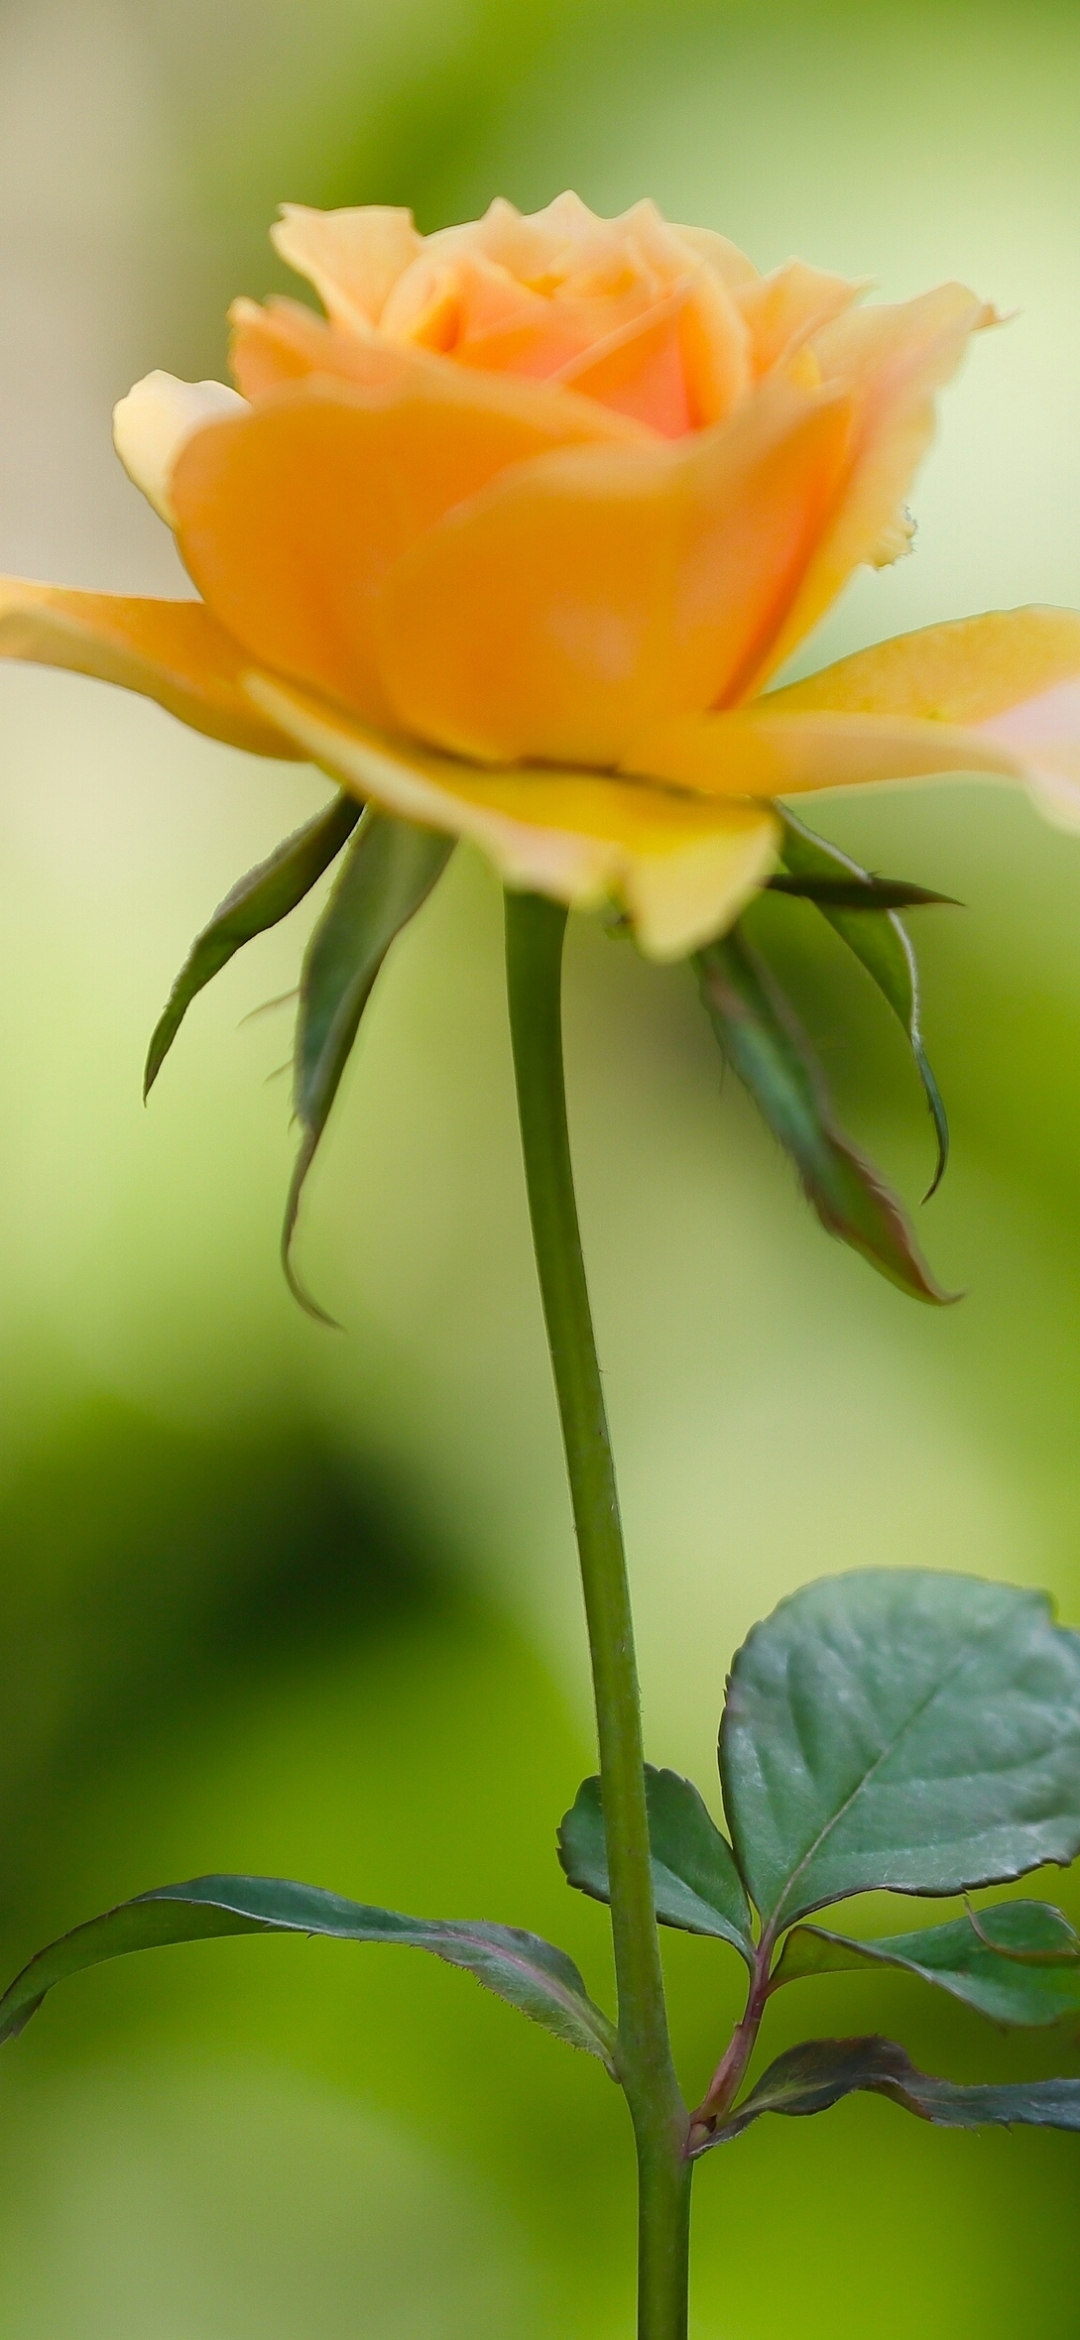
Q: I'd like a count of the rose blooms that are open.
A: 1